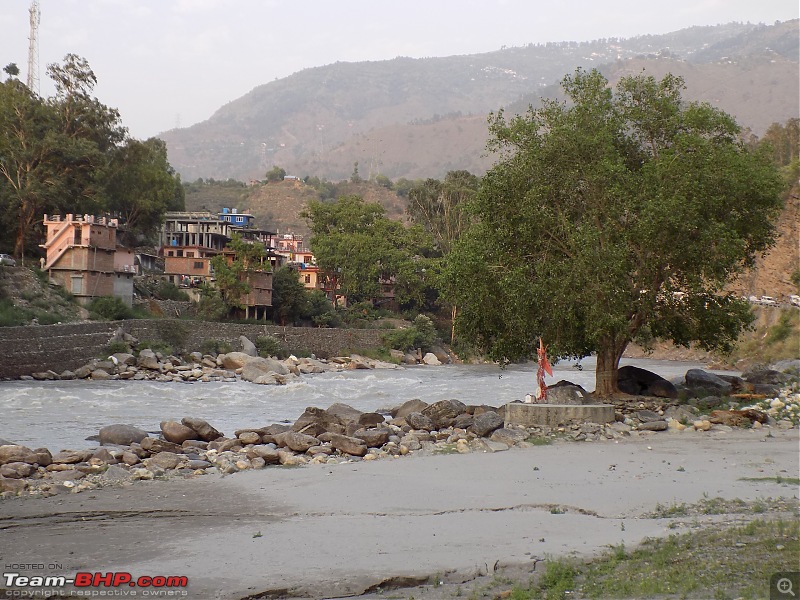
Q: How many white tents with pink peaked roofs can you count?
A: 0